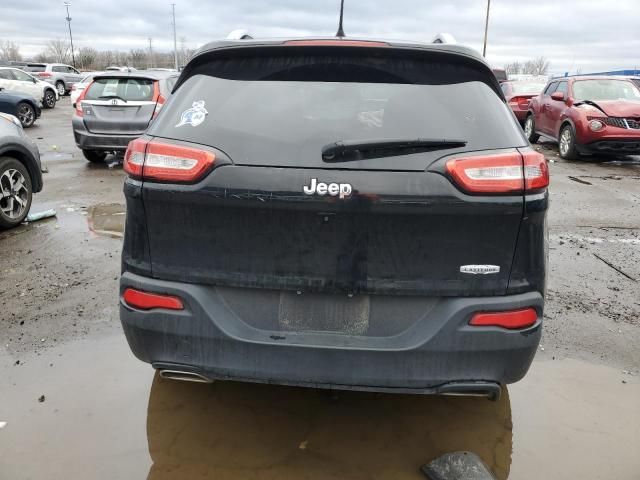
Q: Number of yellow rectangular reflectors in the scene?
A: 0